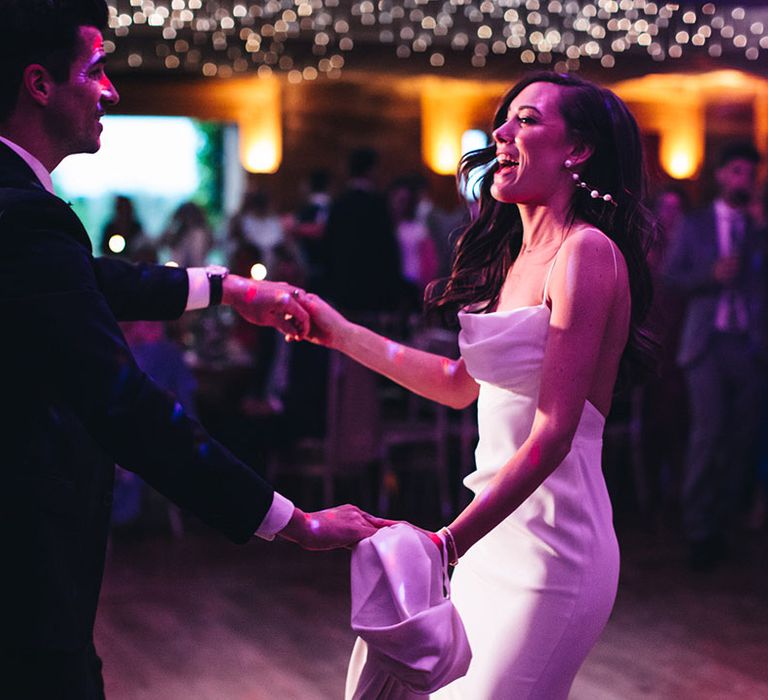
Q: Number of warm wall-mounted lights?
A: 3